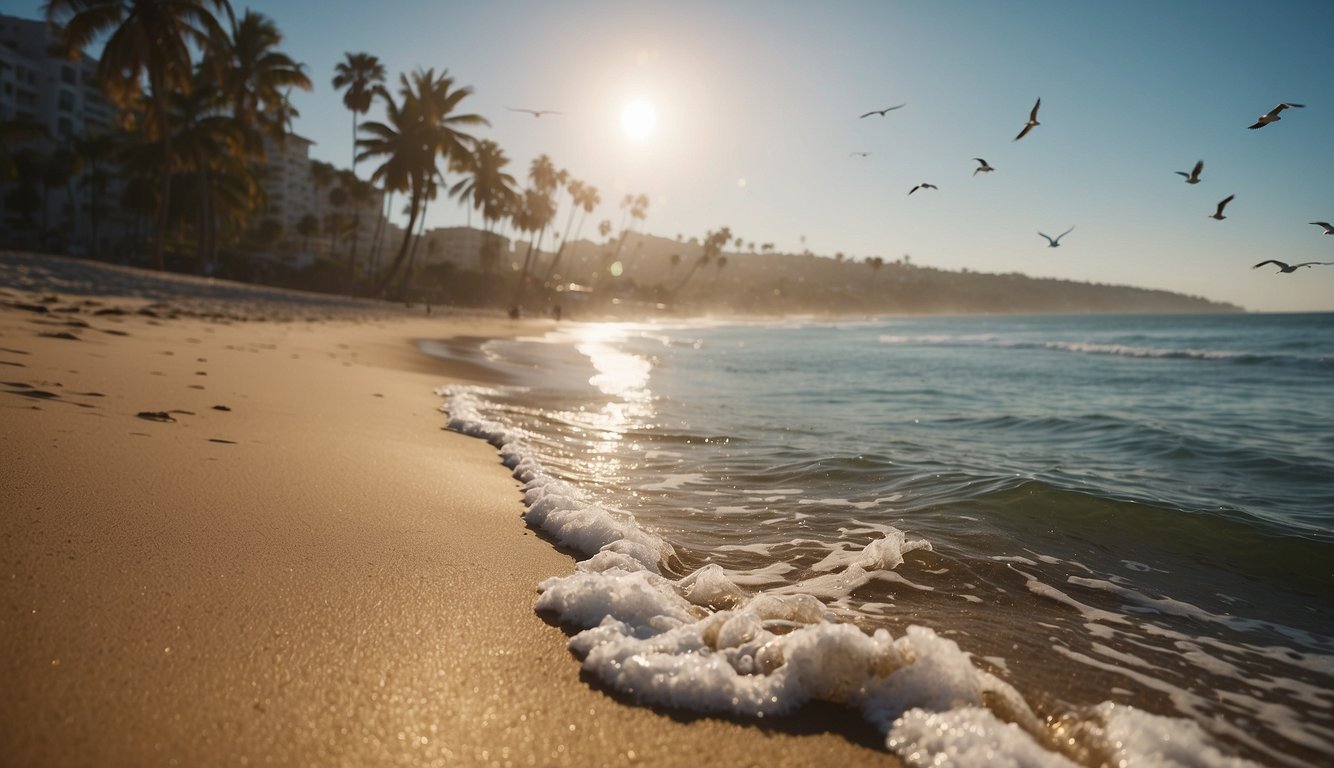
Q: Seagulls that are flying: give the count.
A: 12